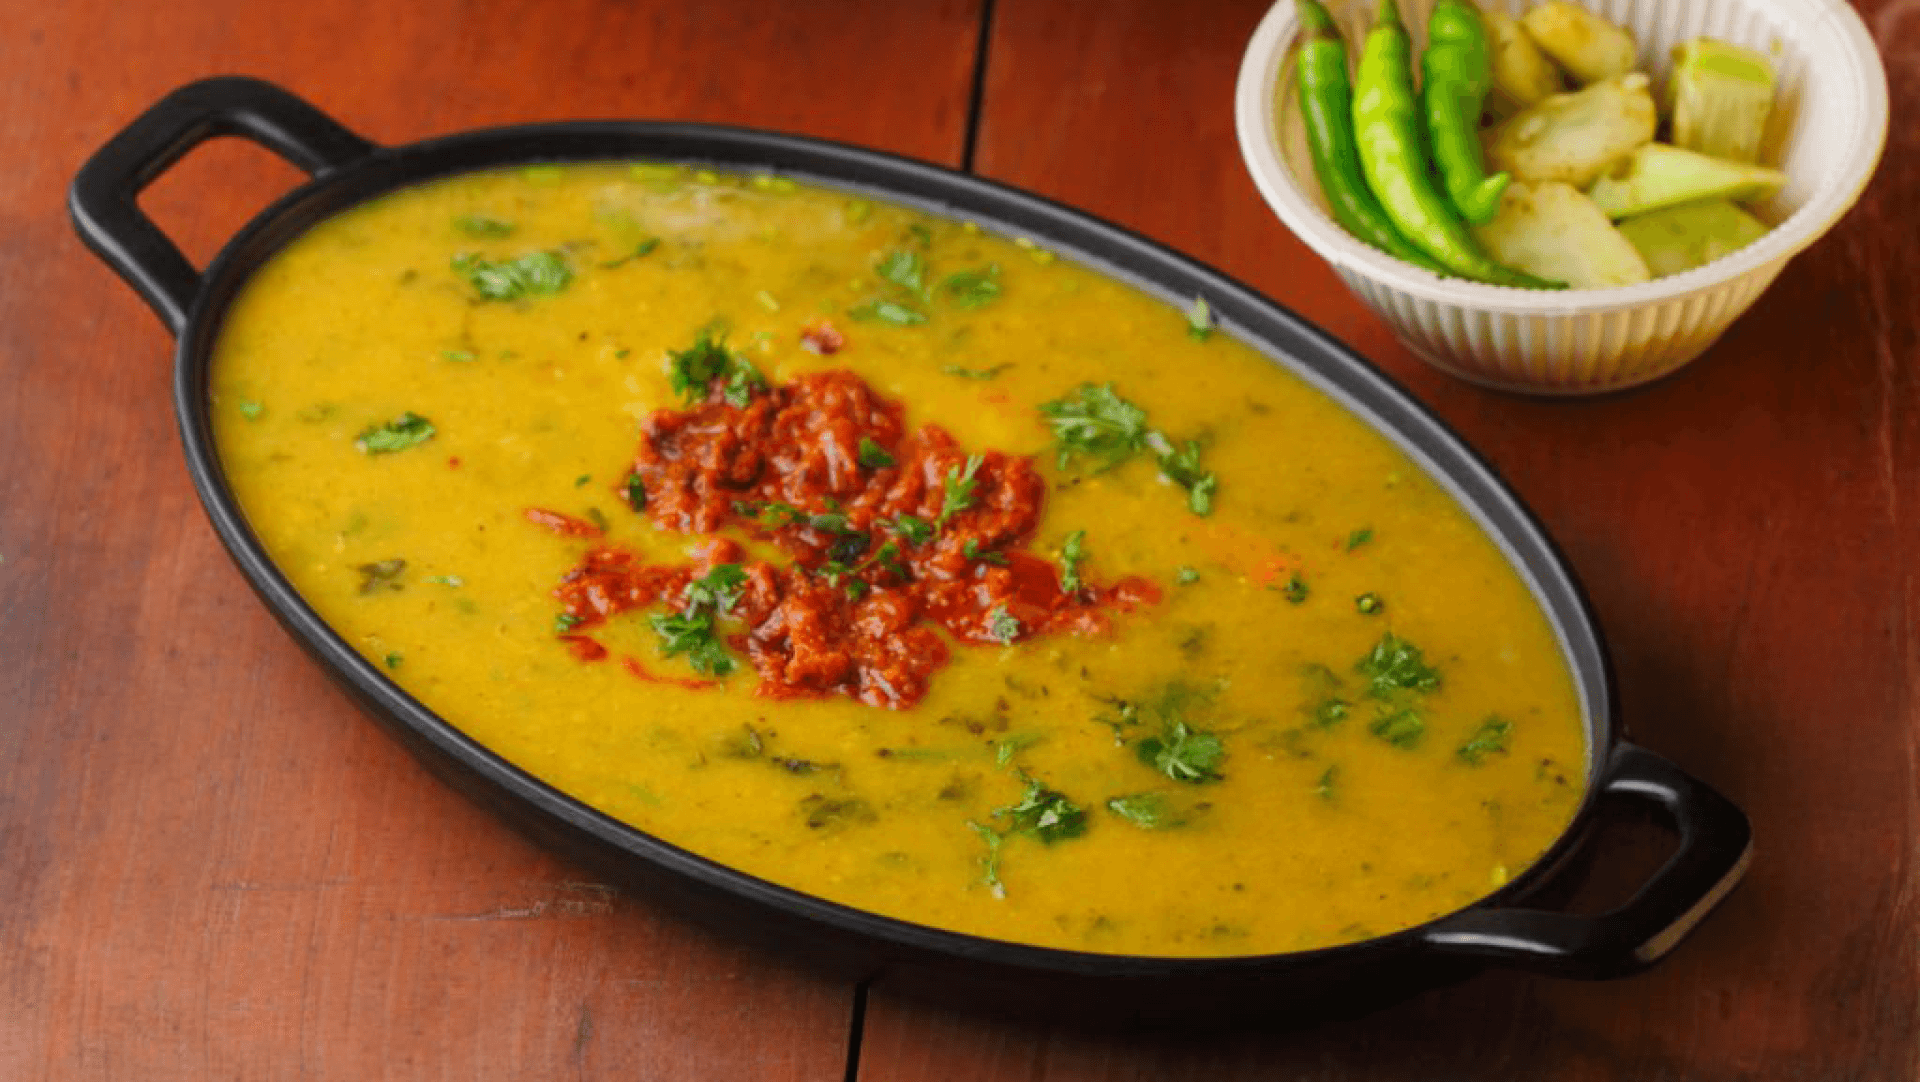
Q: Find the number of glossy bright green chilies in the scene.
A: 3